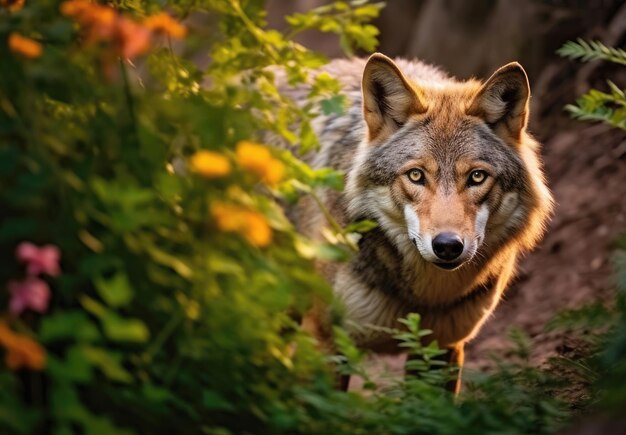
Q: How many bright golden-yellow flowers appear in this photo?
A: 3